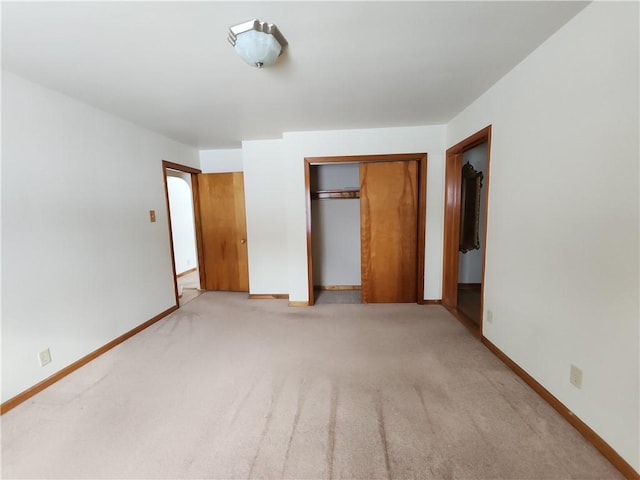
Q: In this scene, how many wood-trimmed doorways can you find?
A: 3